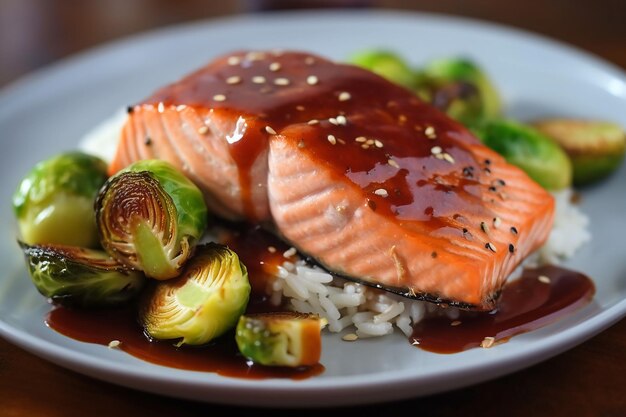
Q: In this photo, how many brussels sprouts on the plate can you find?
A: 9